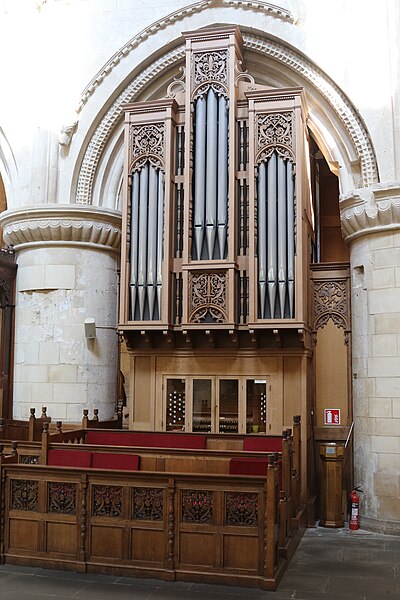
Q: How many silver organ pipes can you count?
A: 11